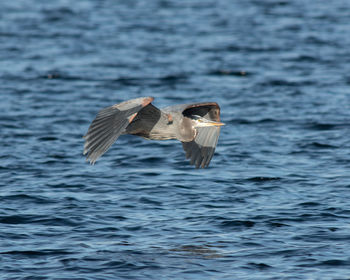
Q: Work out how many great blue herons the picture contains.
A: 1